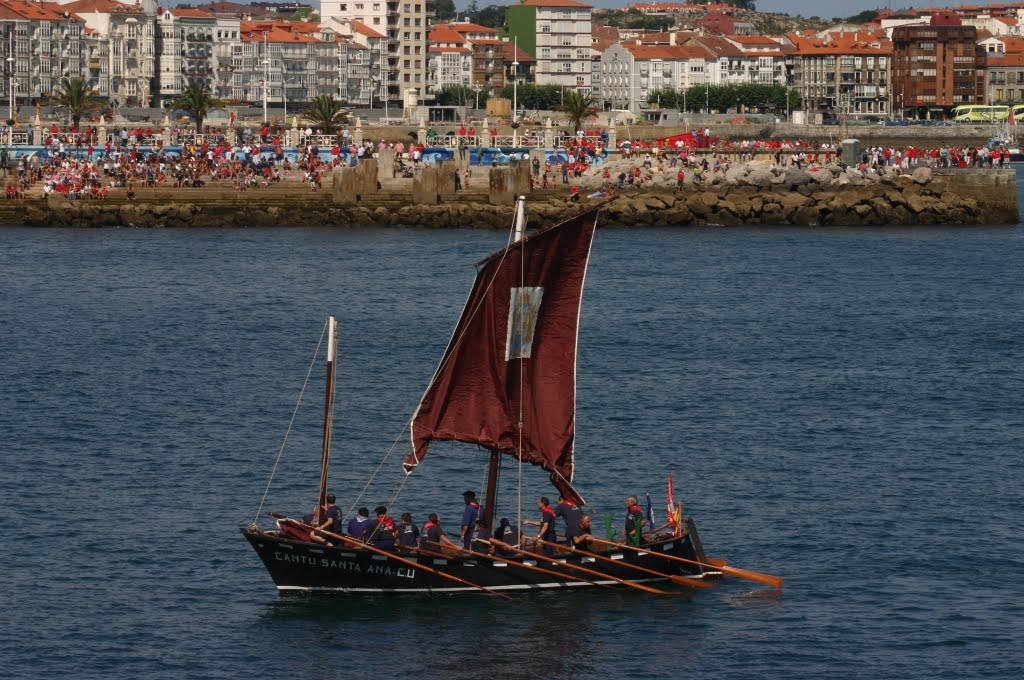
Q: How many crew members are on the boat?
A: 13